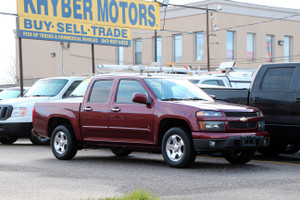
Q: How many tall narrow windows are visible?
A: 9